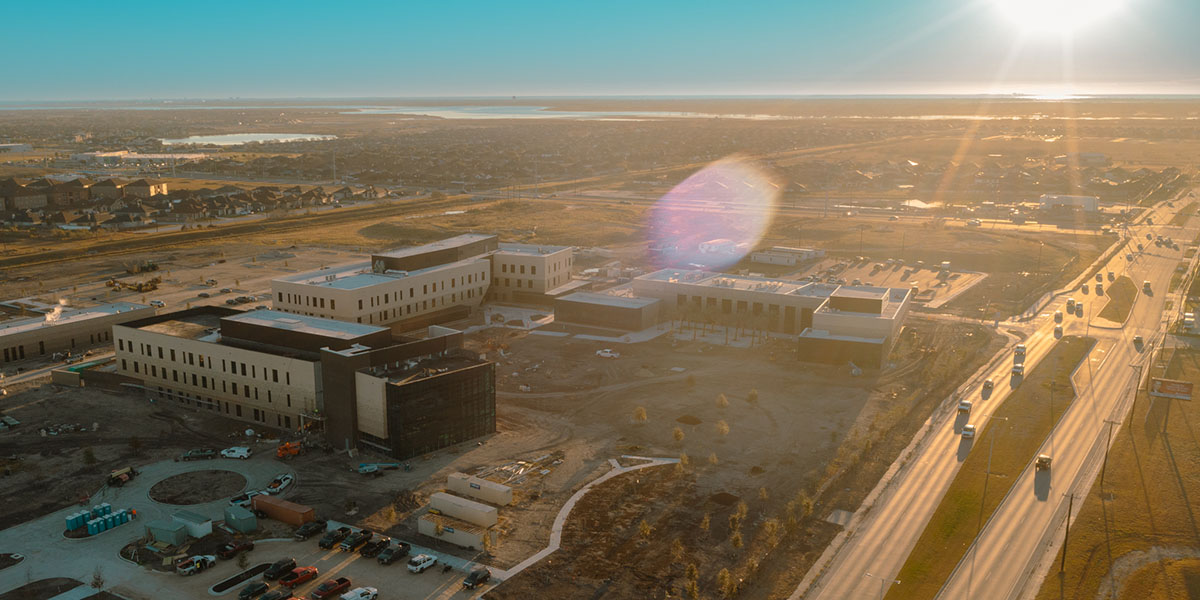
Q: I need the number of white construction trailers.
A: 3